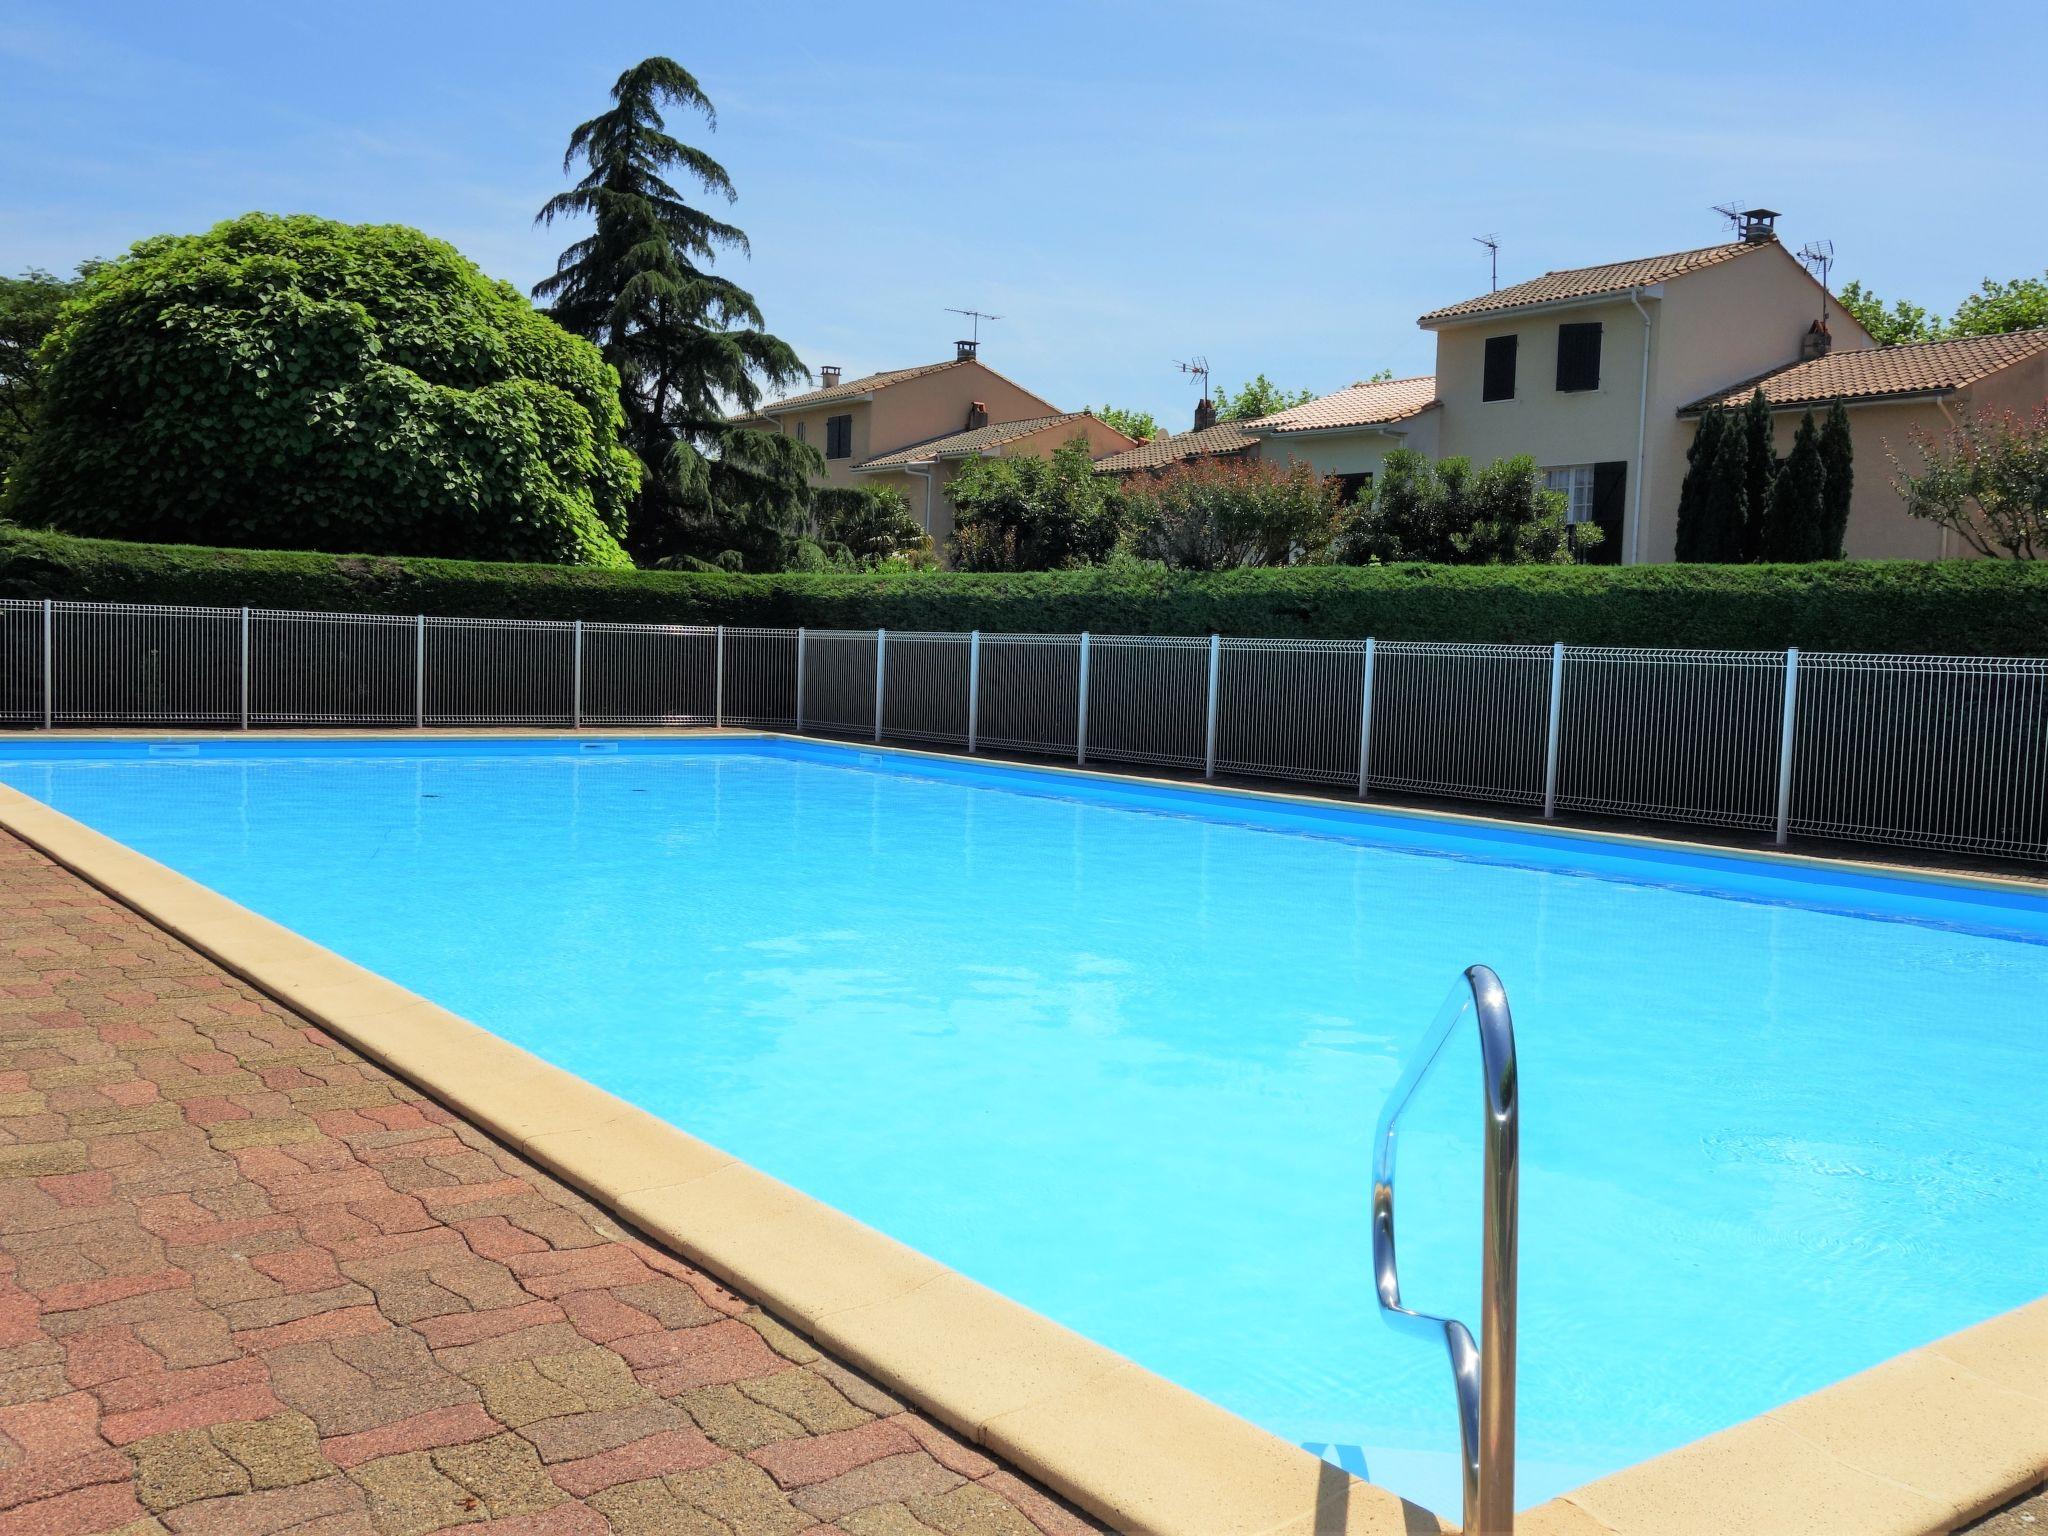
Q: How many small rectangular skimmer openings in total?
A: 3